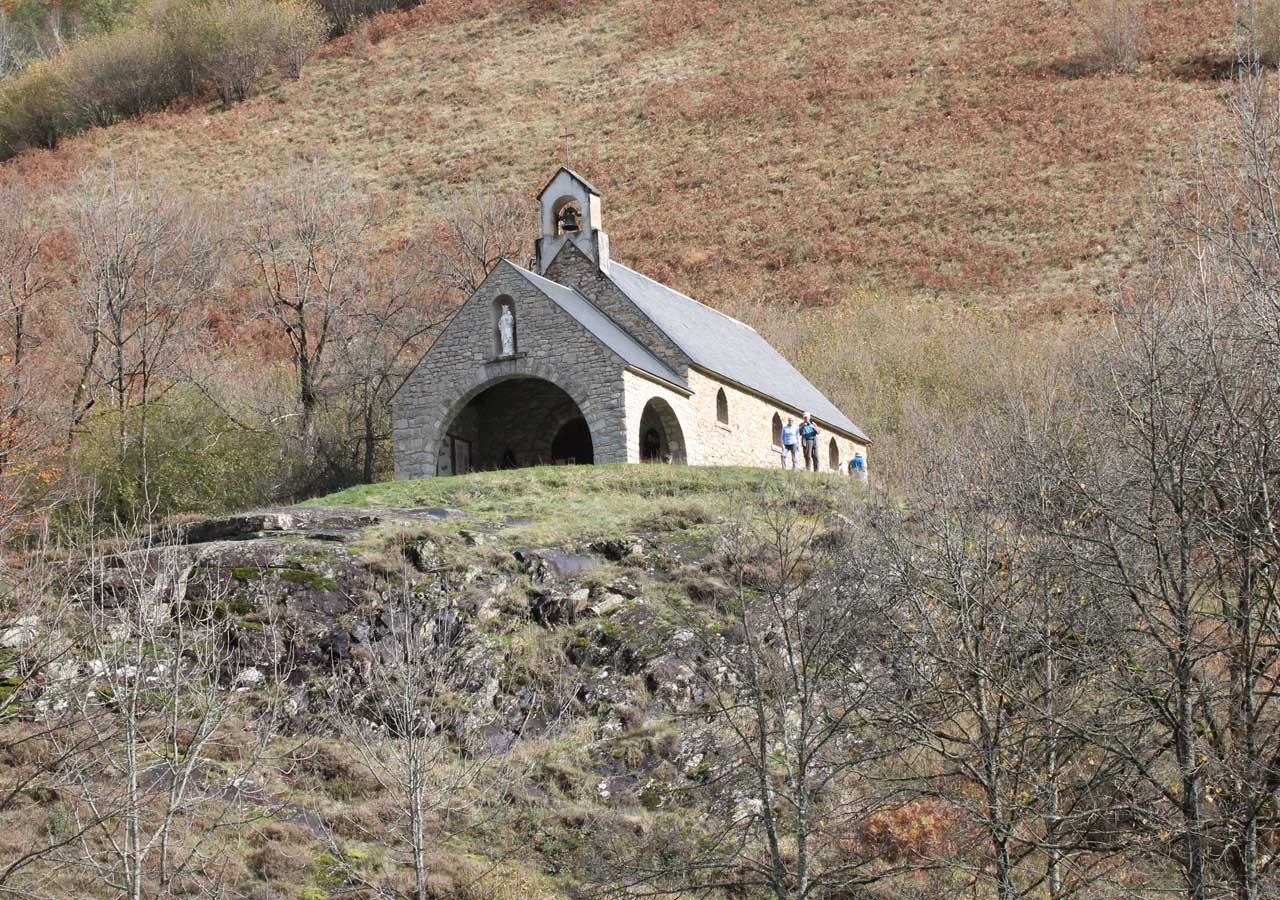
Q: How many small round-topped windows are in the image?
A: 3